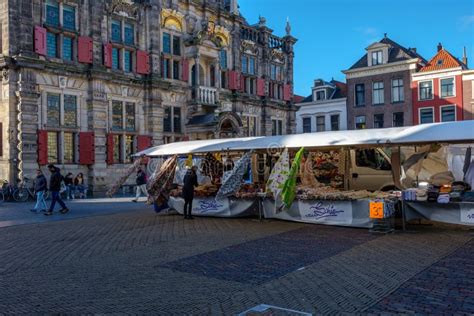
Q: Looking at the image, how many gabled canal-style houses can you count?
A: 3